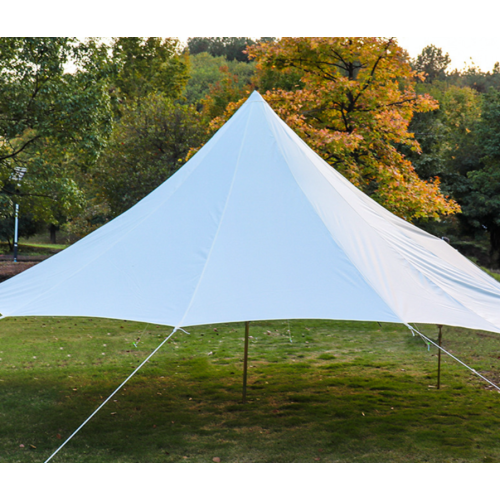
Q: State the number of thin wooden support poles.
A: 2